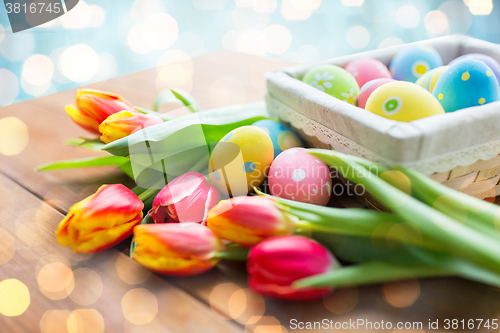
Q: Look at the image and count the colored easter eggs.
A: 11